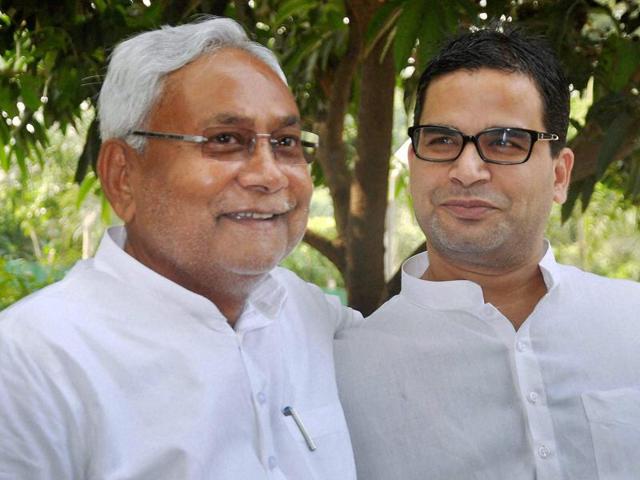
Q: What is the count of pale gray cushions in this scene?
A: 0